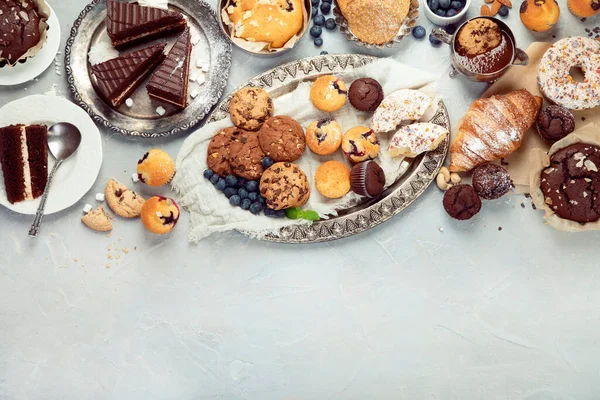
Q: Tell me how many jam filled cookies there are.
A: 0